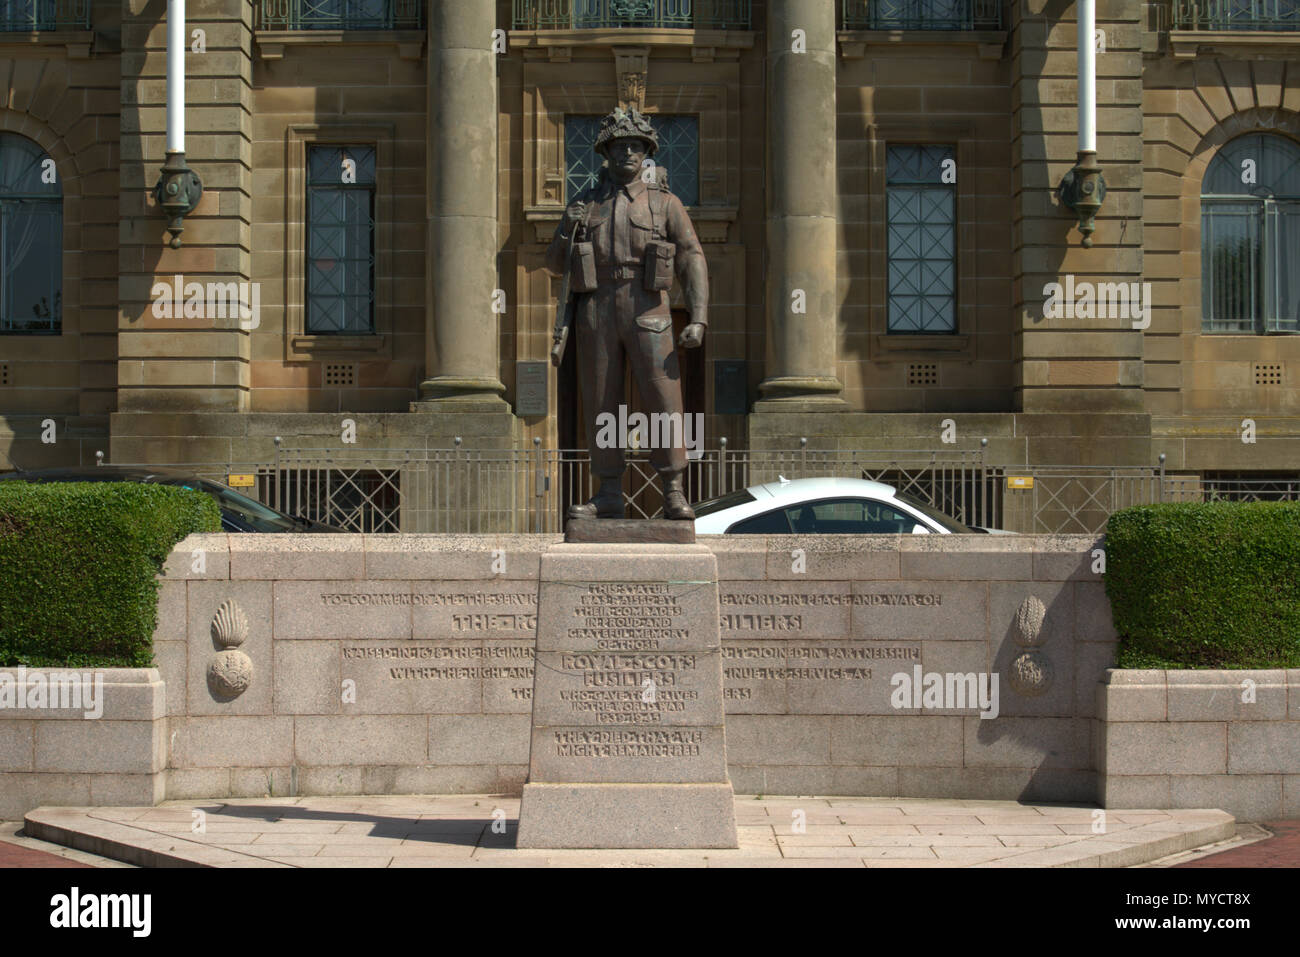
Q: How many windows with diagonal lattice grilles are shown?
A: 3